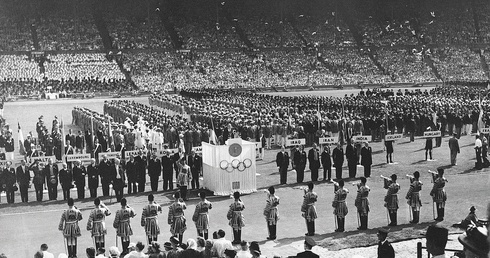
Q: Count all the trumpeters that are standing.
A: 14